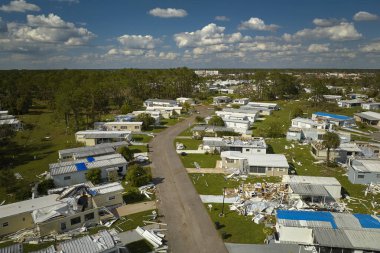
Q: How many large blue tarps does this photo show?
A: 3